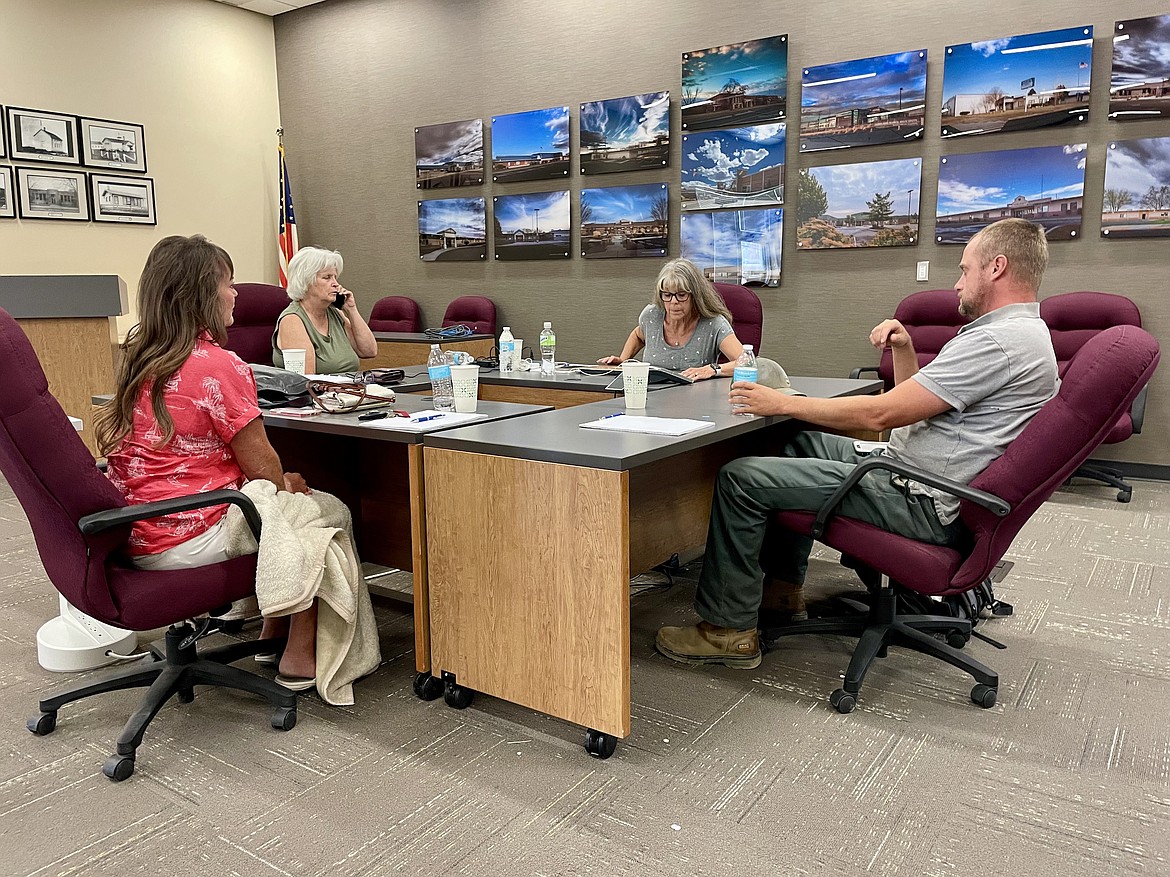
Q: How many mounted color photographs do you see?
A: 15